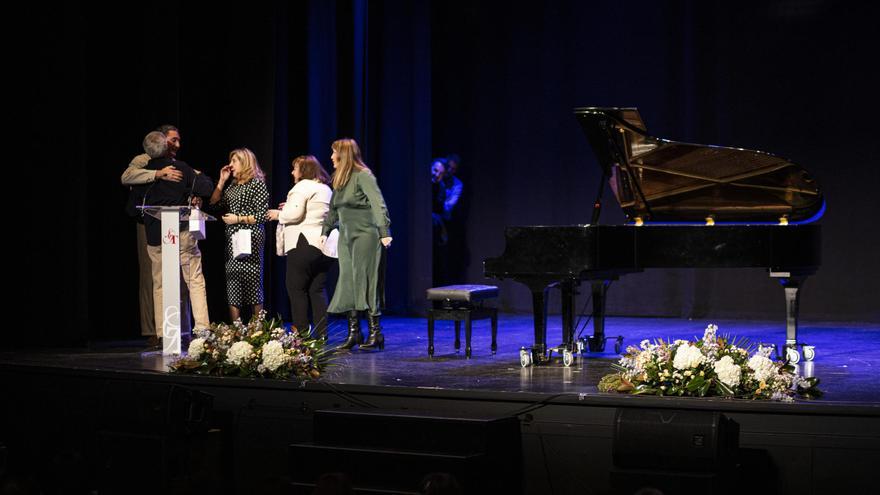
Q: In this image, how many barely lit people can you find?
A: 2